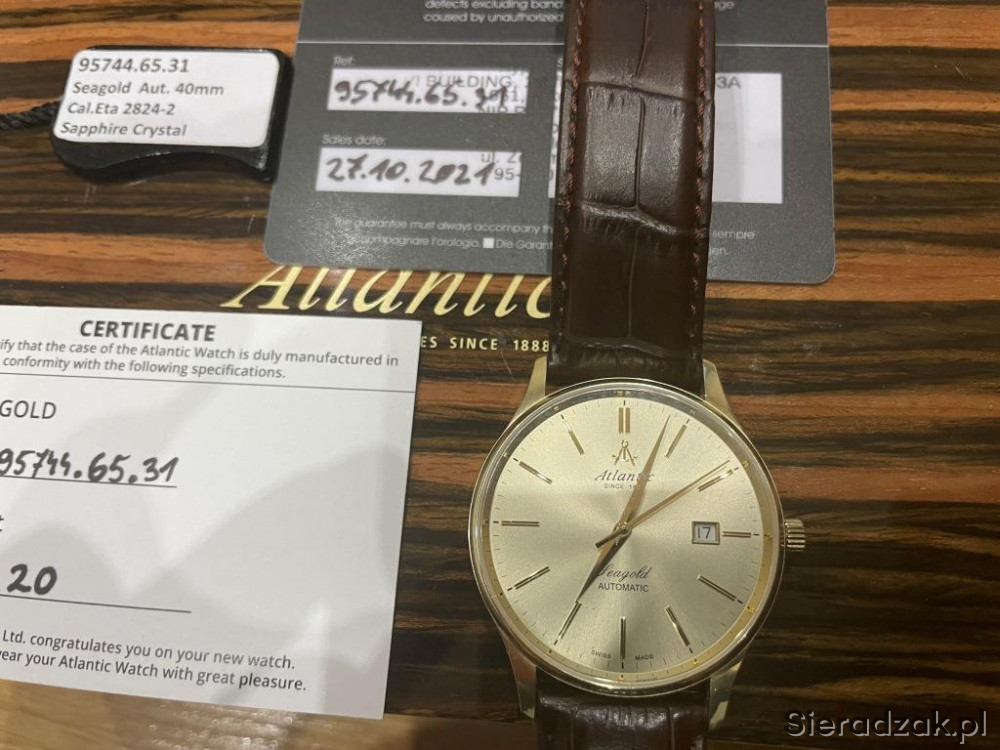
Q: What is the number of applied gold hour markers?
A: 12